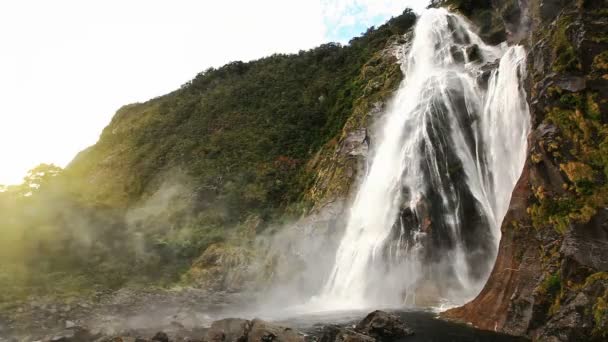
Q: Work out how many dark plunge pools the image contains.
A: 1